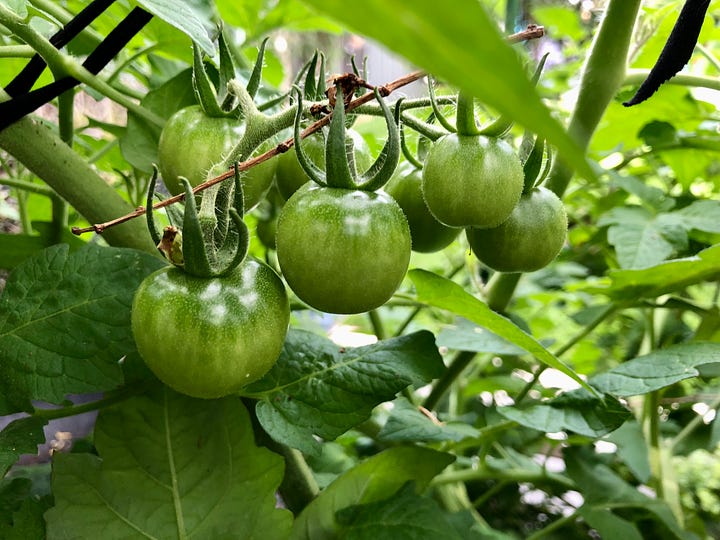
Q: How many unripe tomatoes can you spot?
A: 7